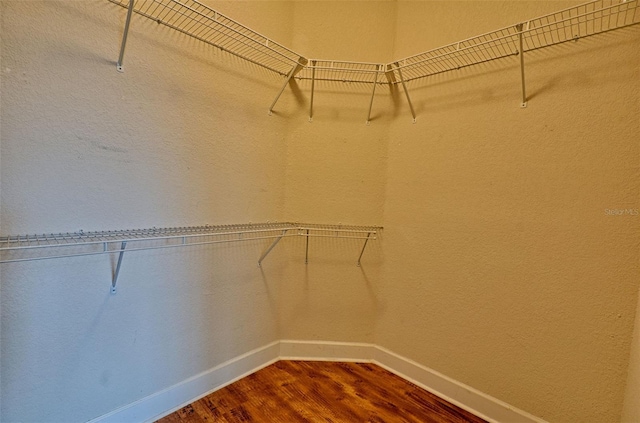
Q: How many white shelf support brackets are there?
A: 10